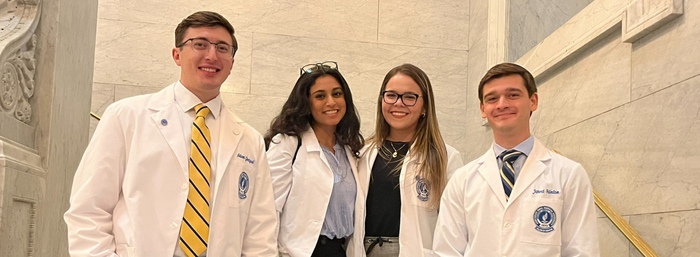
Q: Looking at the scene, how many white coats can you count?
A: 4